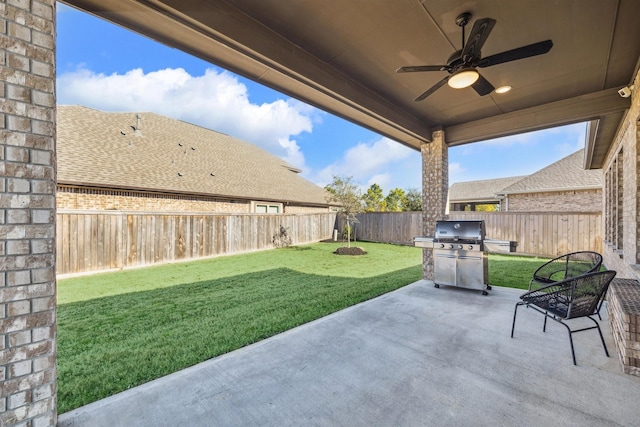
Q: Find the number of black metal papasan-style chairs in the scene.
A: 2